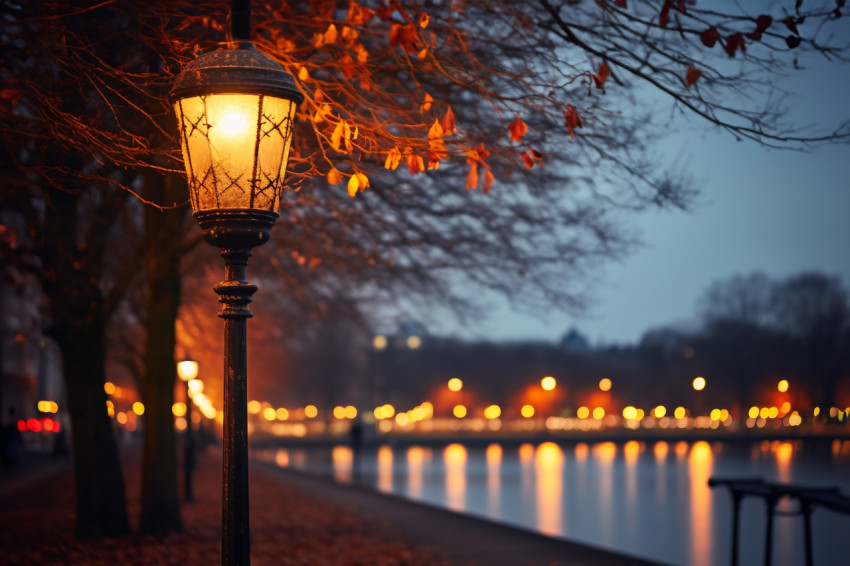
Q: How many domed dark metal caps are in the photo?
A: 1